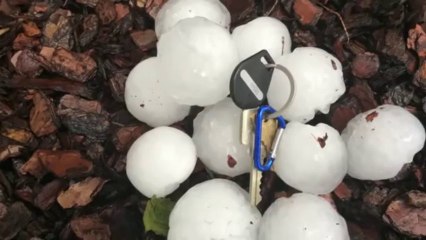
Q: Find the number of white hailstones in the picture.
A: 11